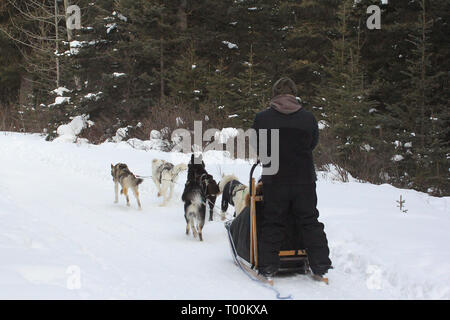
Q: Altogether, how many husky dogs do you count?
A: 5